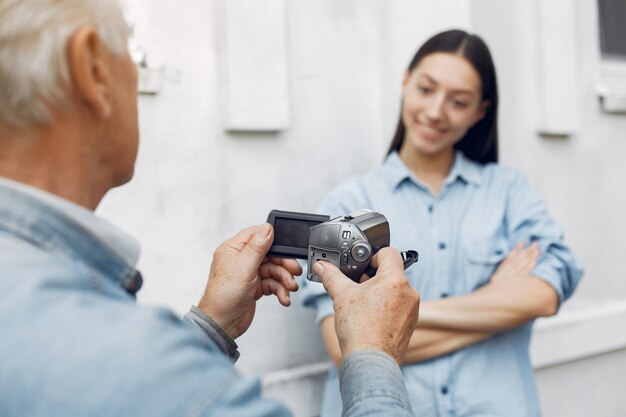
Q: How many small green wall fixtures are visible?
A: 0